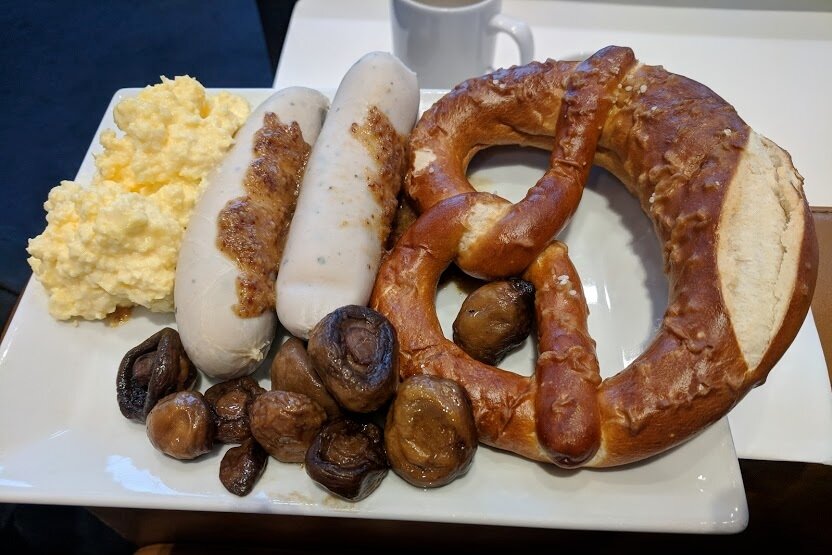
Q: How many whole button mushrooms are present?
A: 10